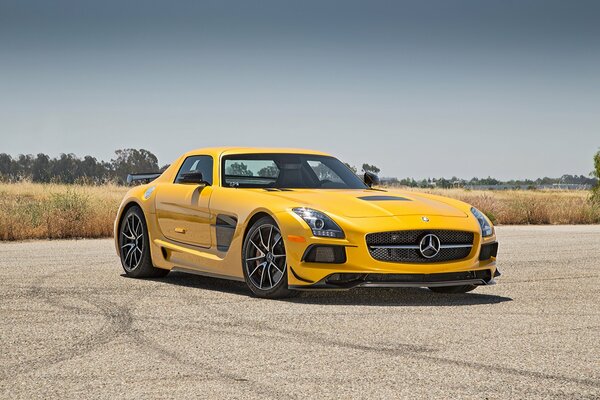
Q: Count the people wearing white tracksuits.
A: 0